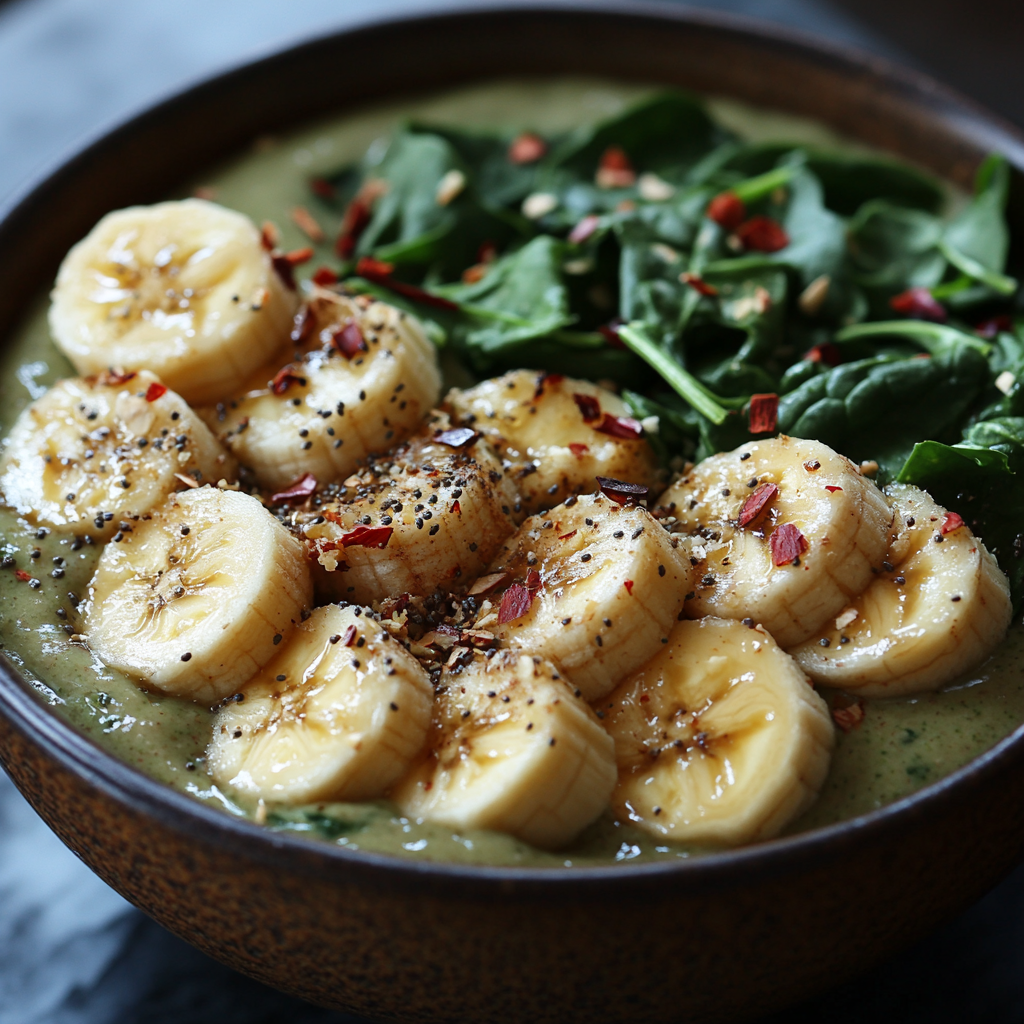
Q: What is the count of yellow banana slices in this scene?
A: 12